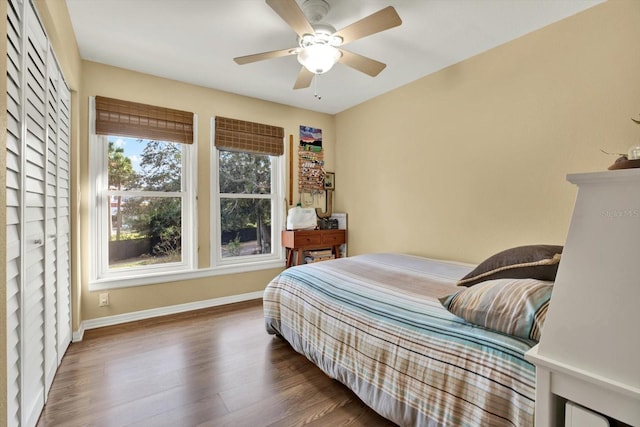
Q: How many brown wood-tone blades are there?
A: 5